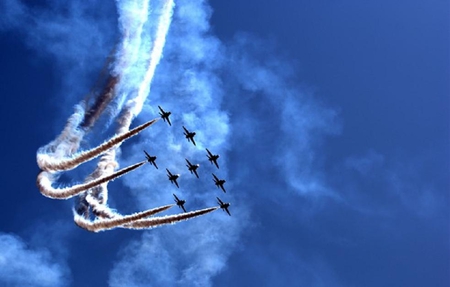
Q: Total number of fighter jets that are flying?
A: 9